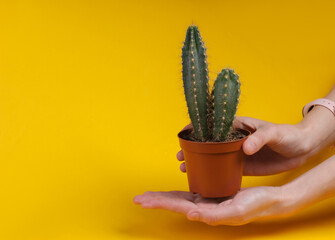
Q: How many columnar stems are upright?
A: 2